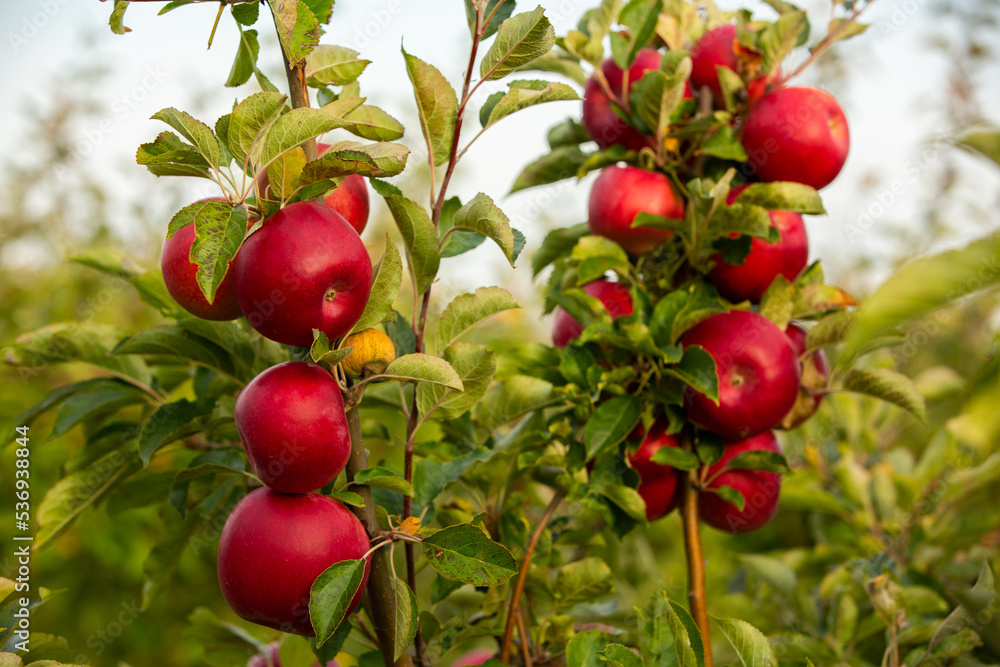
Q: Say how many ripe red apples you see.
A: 15